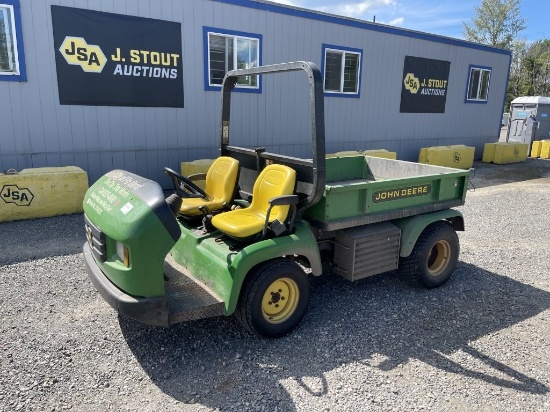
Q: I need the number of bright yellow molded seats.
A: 2